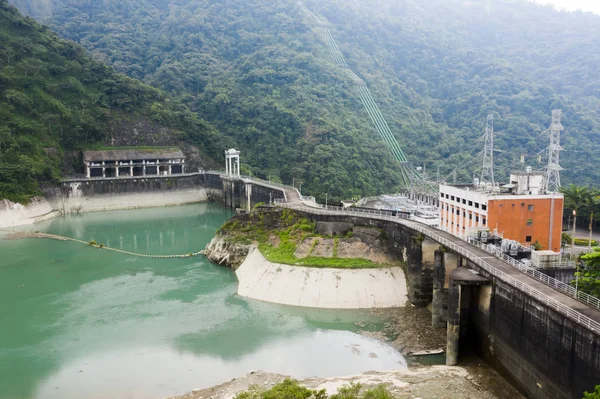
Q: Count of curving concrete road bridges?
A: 1